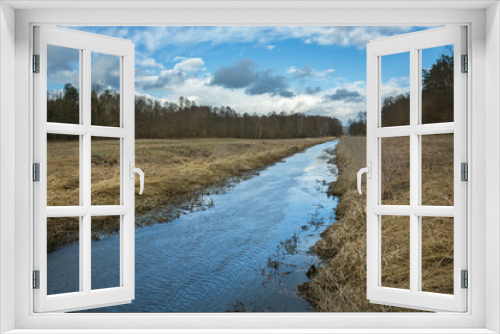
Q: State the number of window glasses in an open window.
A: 12